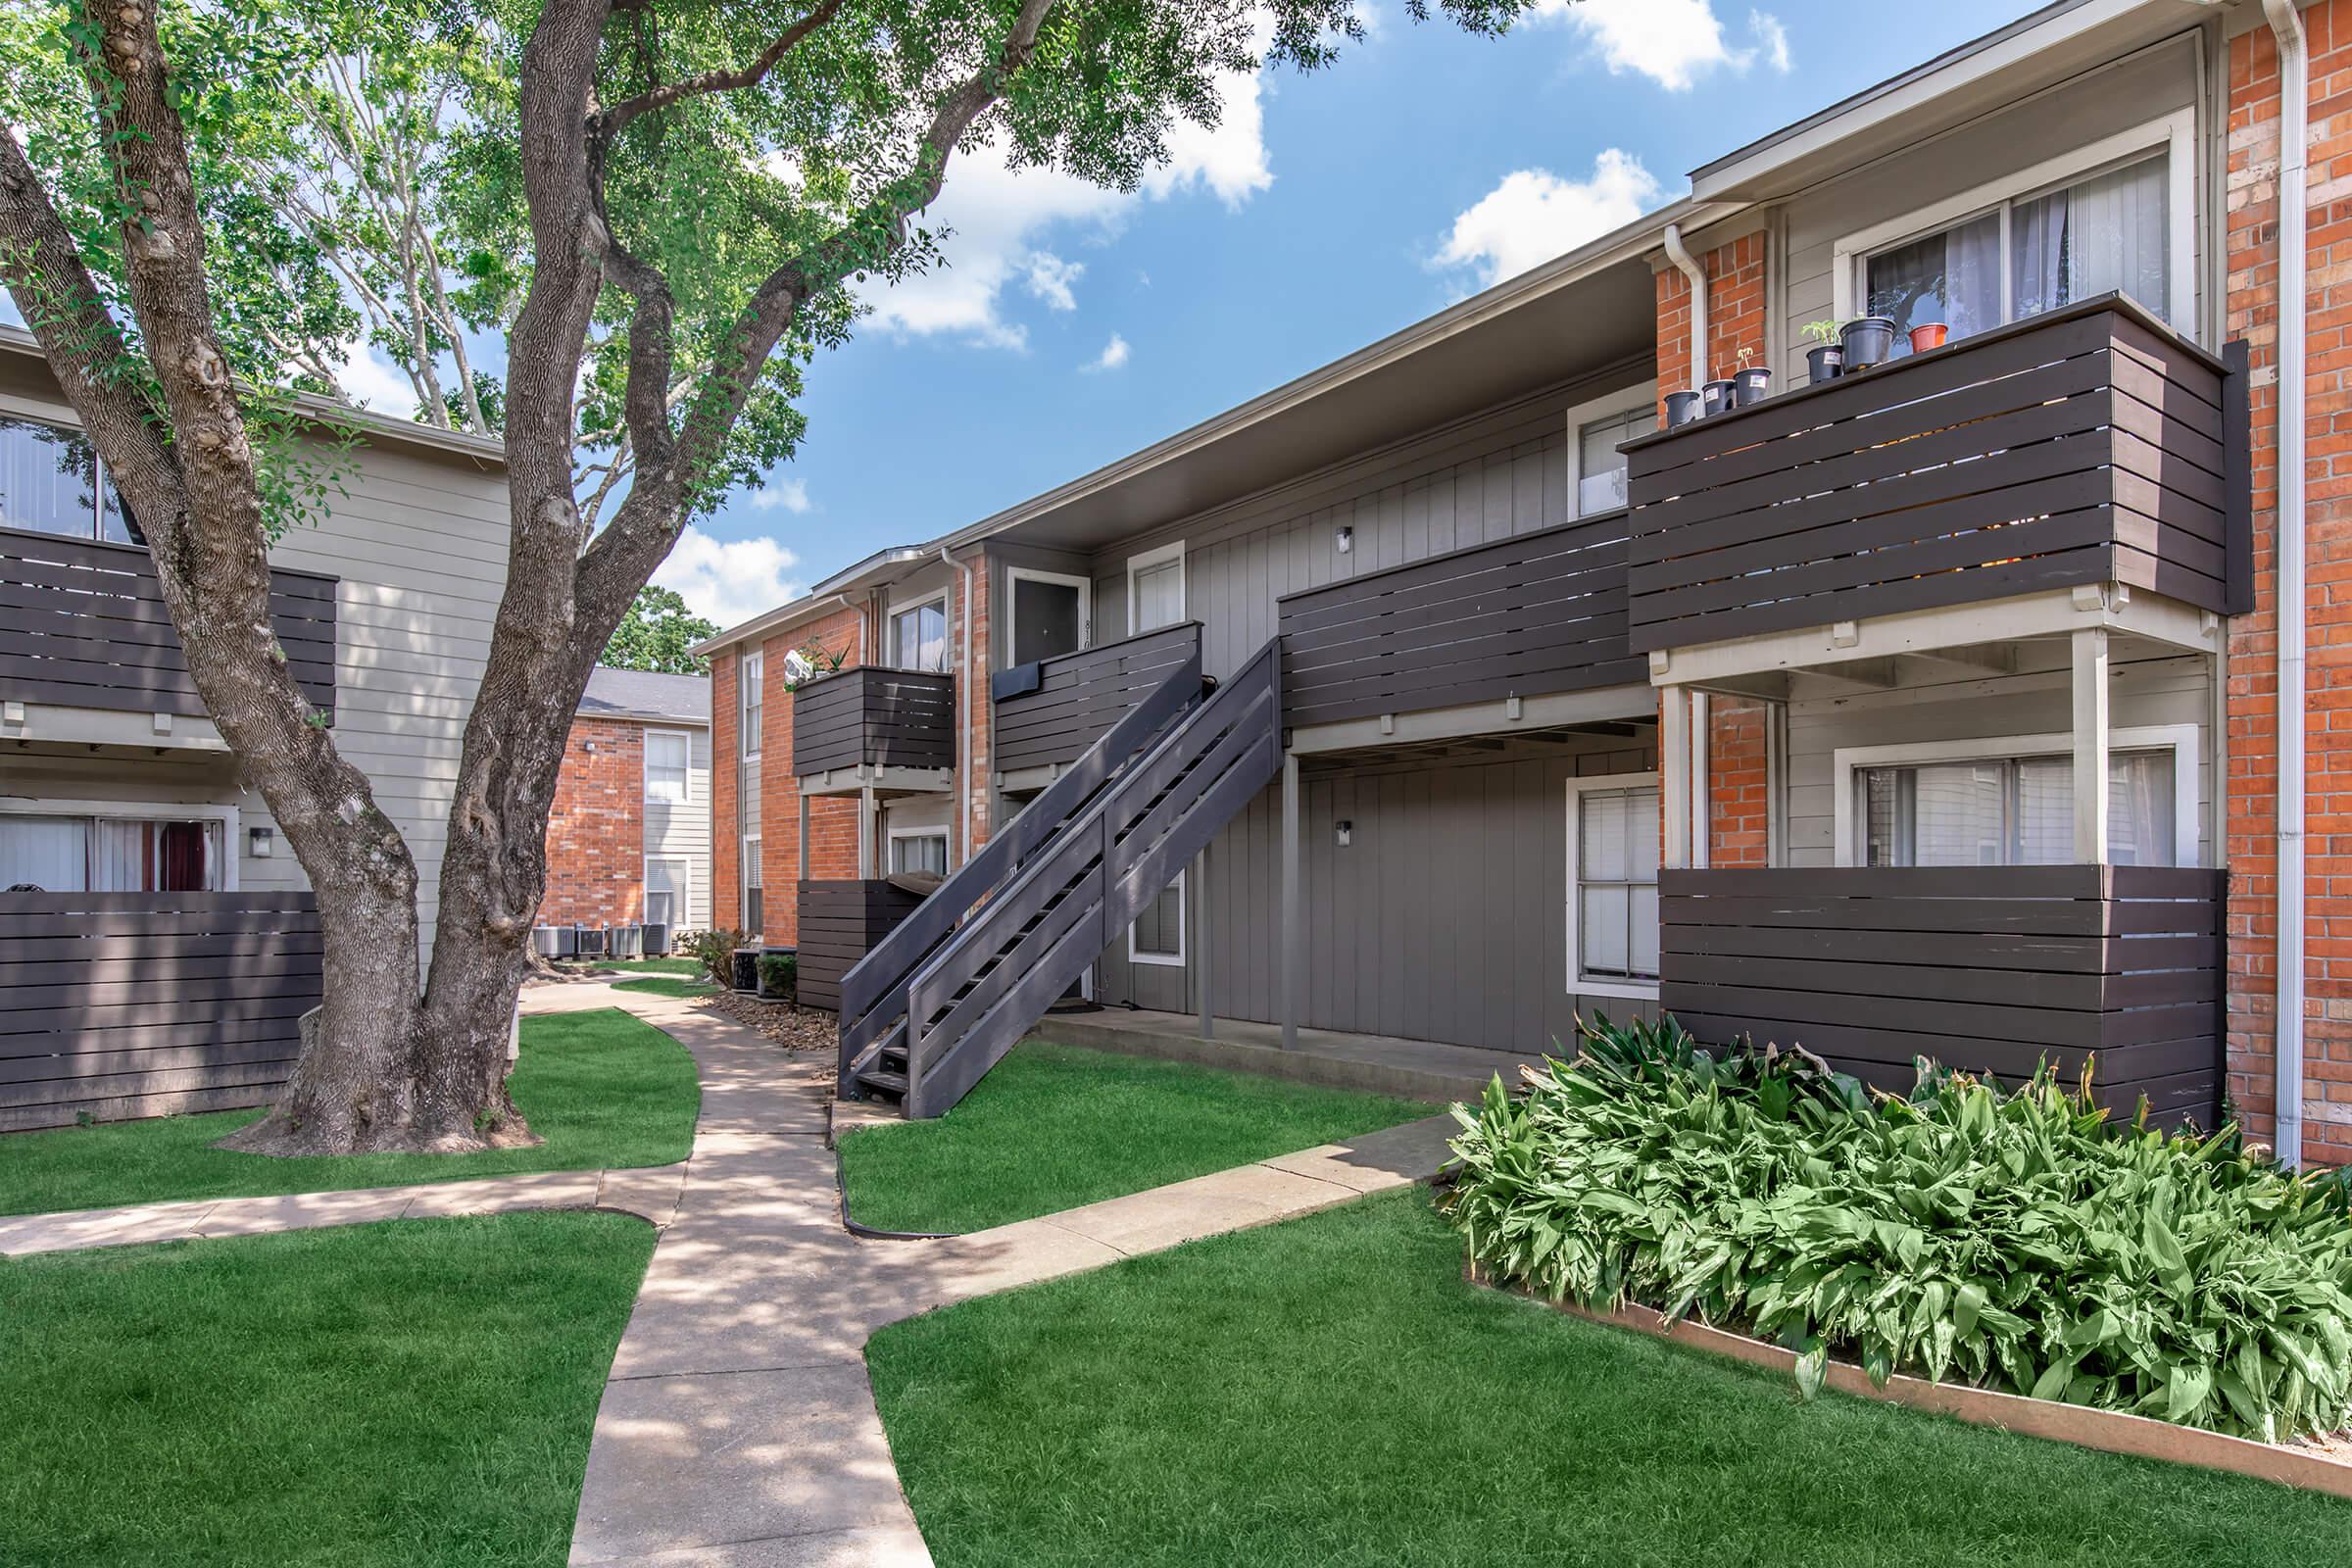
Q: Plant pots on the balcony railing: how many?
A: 6